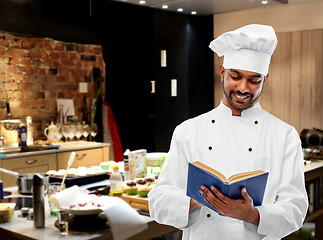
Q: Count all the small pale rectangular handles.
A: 3